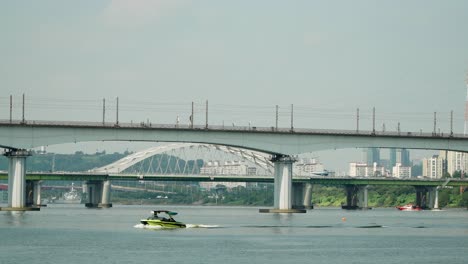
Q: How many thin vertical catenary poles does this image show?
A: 12